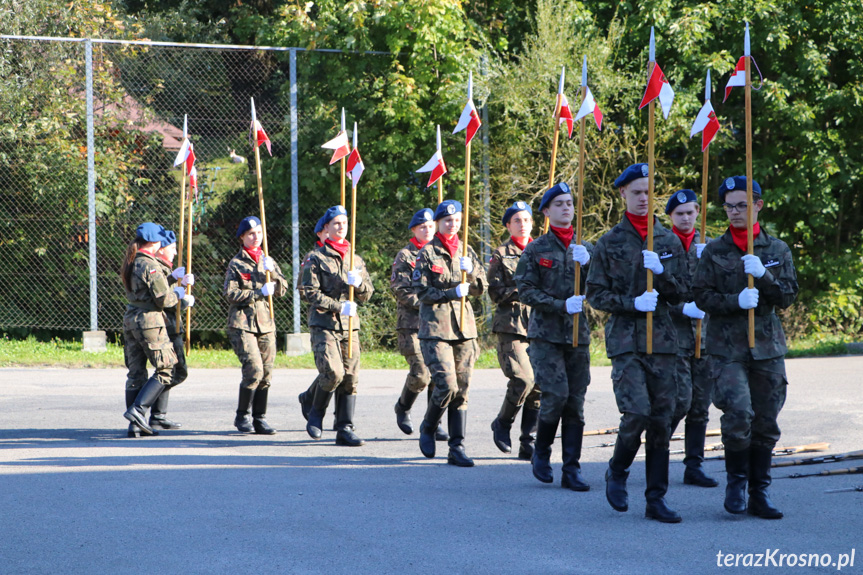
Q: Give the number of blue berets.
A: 12